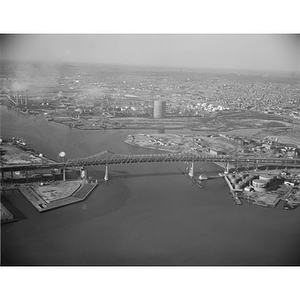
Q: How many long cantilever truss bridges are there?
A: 1